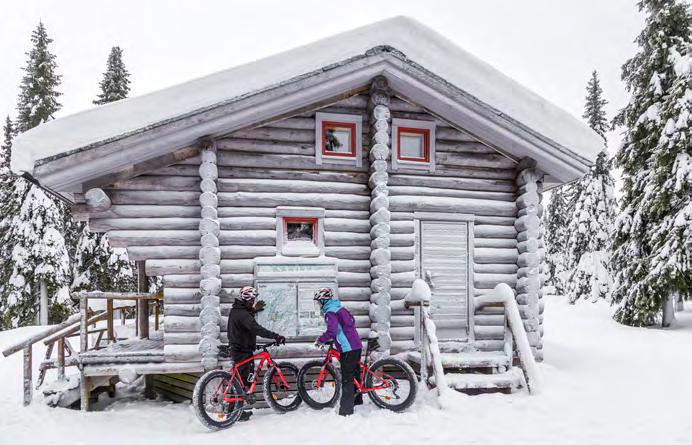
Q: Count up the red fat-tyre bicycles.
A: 2